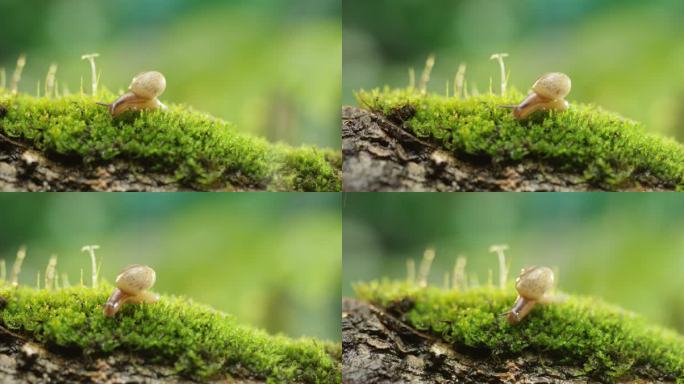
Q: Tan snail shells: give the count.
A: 4